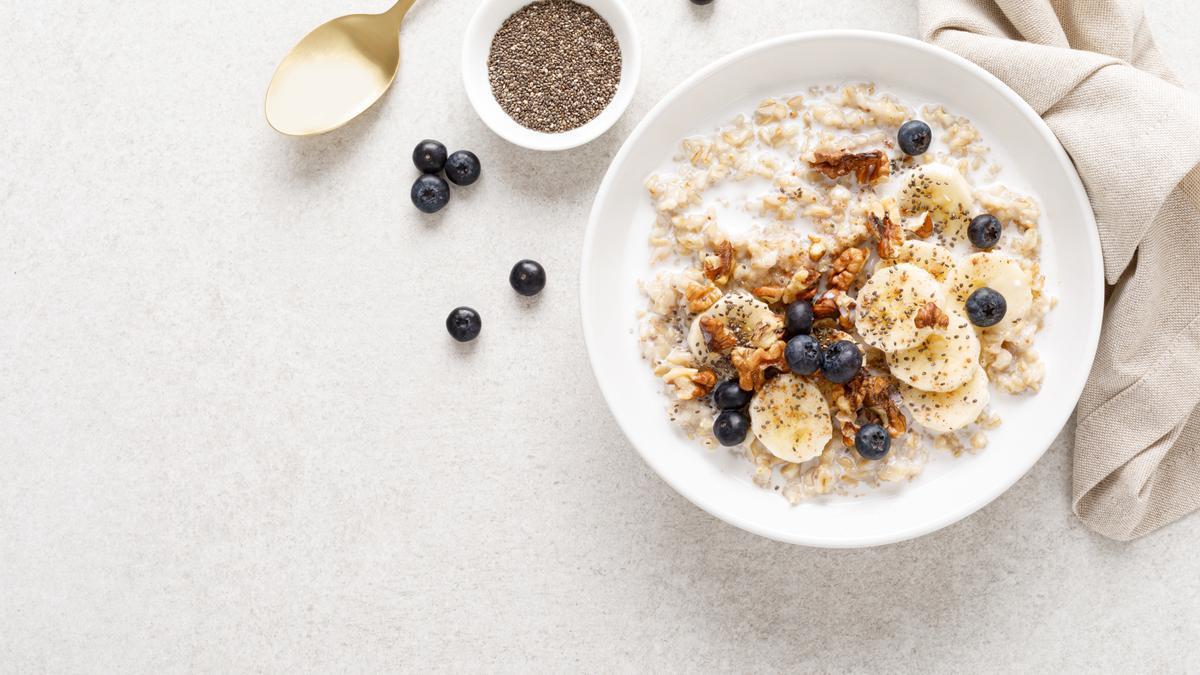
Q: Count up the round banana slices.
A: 8